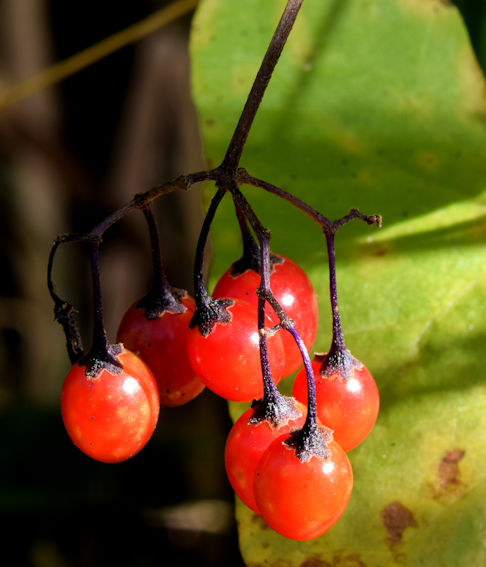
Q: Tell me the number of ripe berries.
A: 7